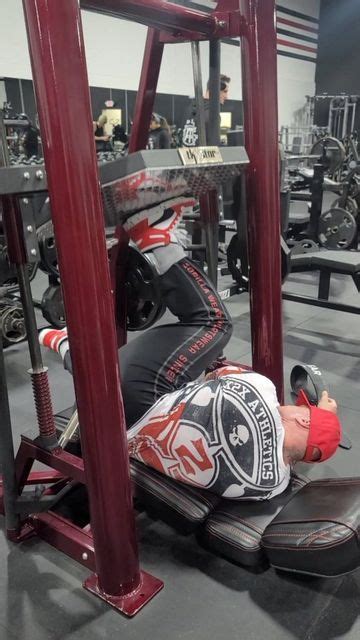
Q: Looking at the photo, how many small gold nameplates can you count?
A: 1